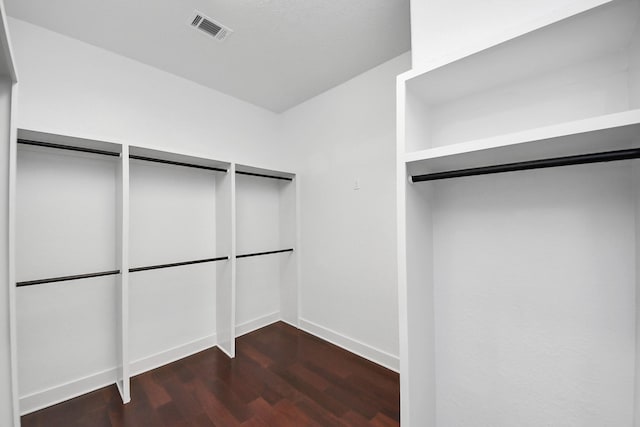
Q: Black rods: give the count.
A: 7